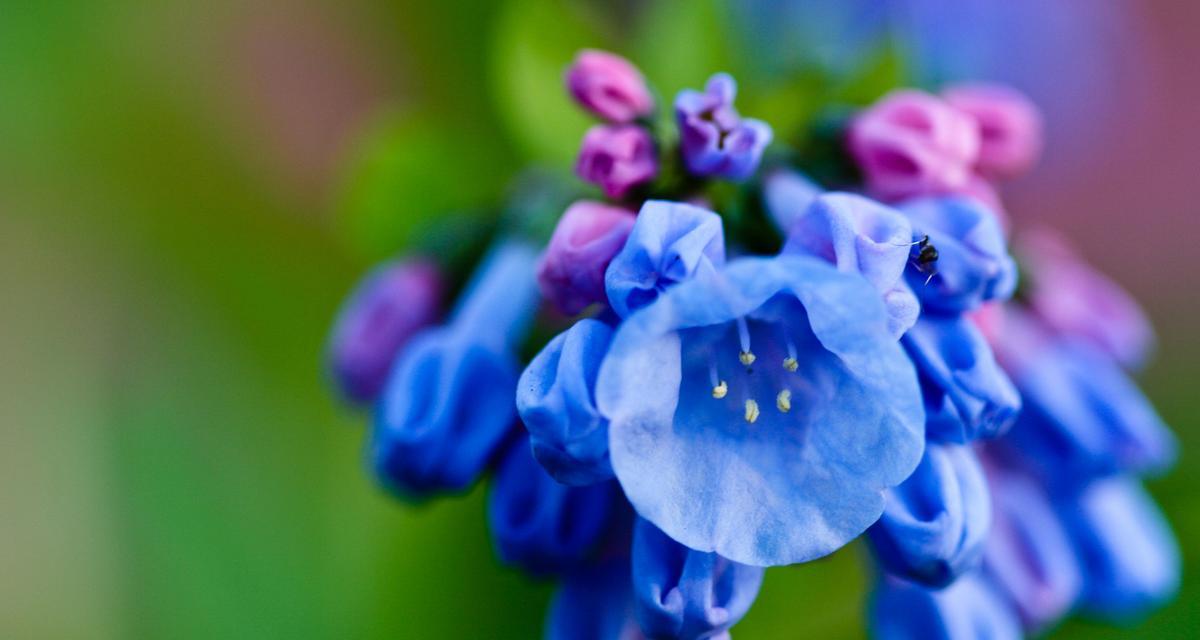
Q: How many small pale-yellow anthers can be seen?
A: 5